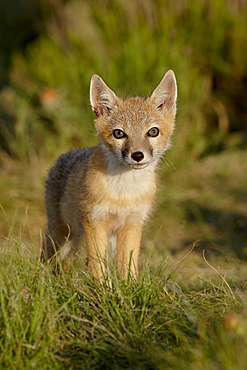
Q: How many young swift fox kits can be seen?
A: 1